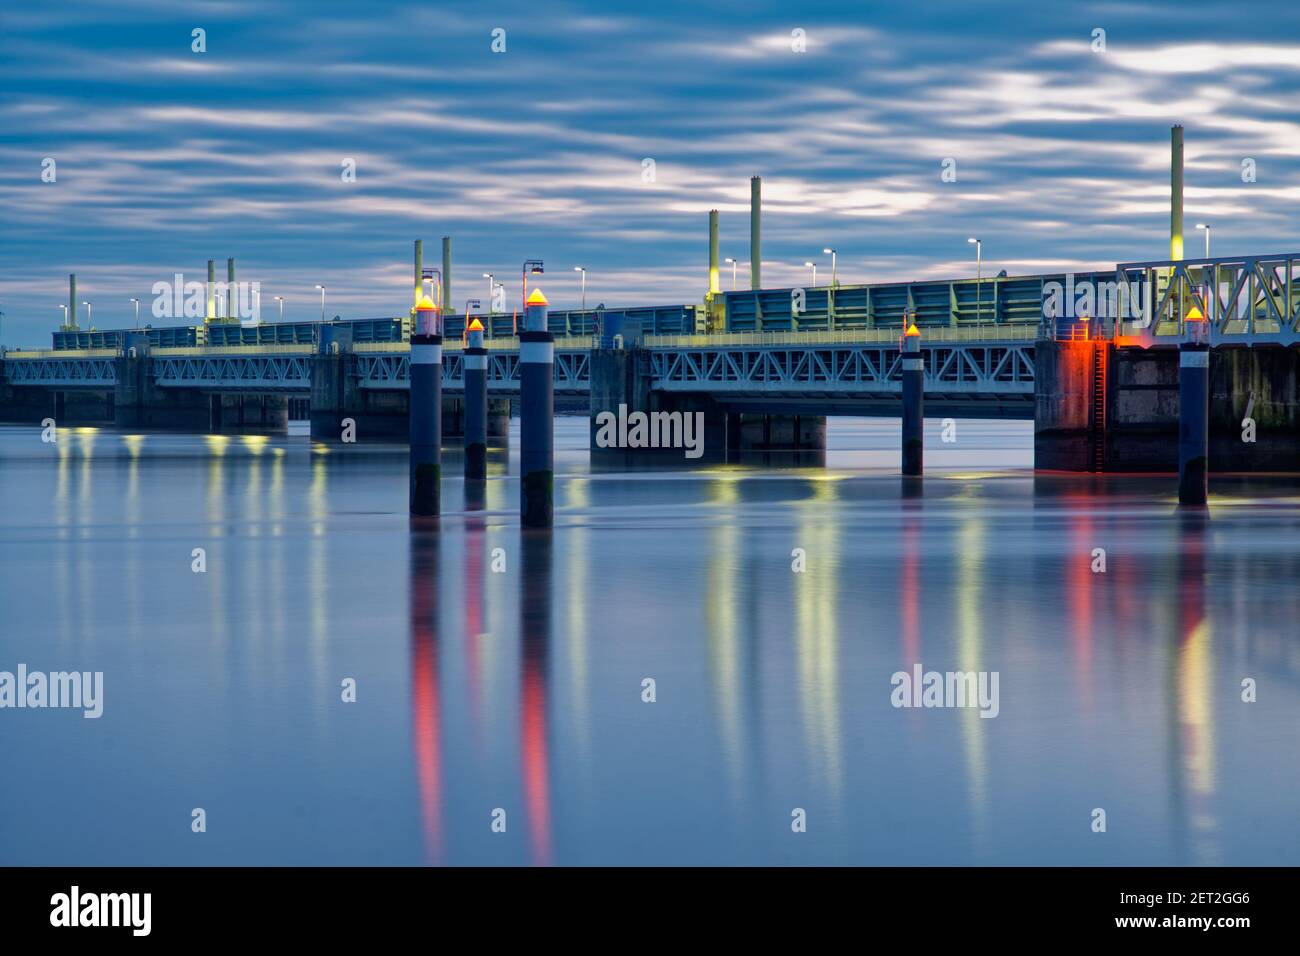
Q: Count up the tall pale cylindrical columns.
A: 8